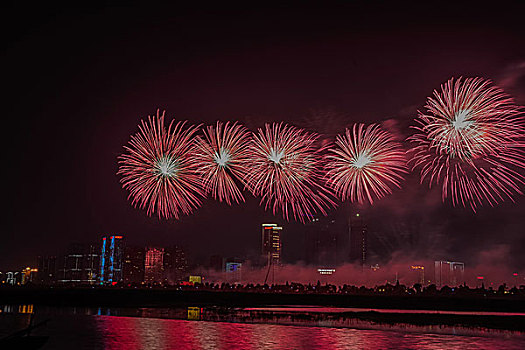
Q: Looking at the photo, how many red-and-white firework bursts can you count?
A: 5